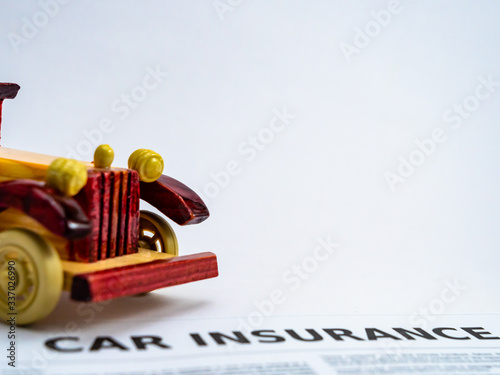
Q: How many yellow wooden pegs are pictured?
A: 3